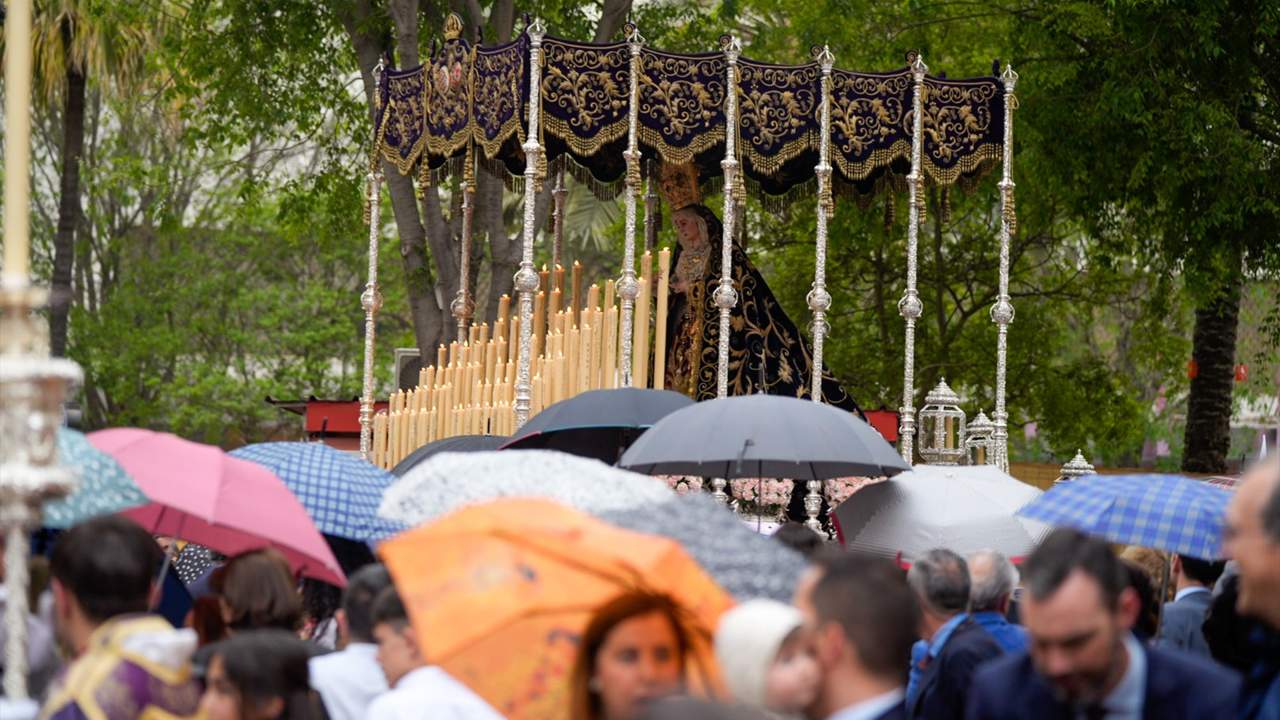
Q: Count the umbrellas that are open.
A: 11